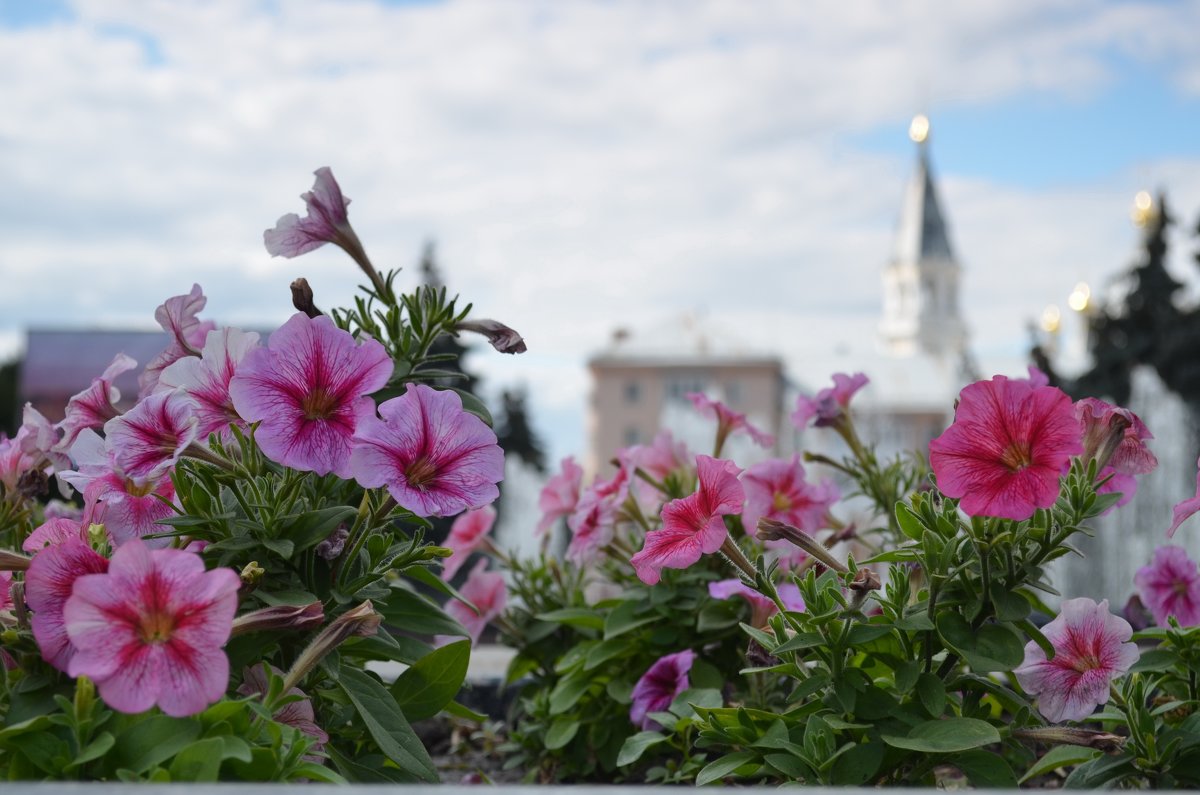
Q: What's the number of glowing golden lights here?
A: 4